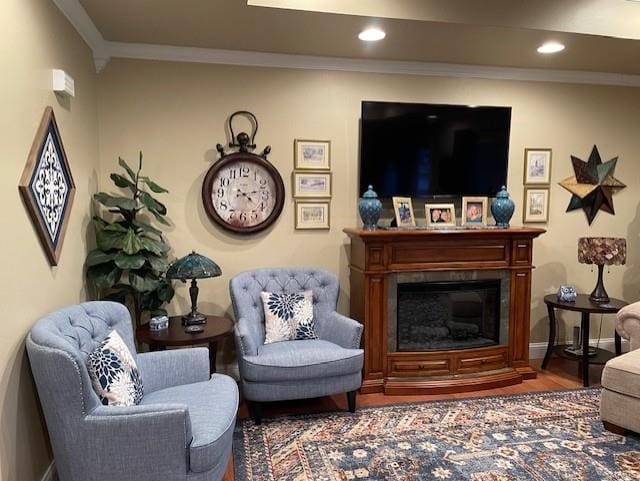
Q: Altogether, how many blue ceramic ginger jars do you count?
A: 2